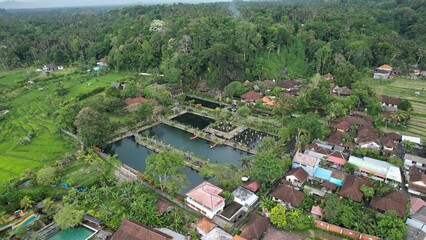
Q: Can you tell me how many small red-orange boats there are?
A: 2